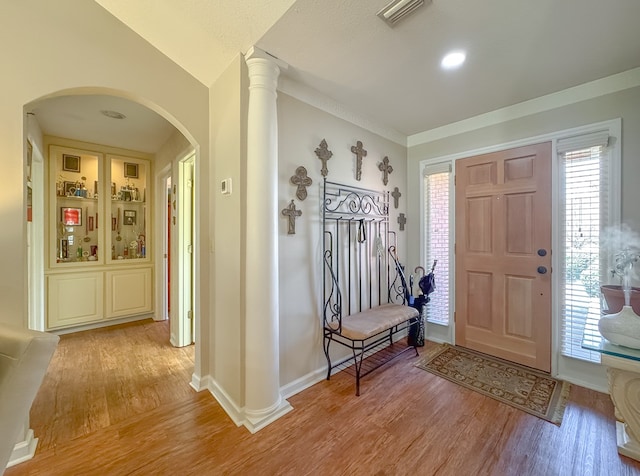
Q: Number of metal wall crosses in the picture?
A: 7